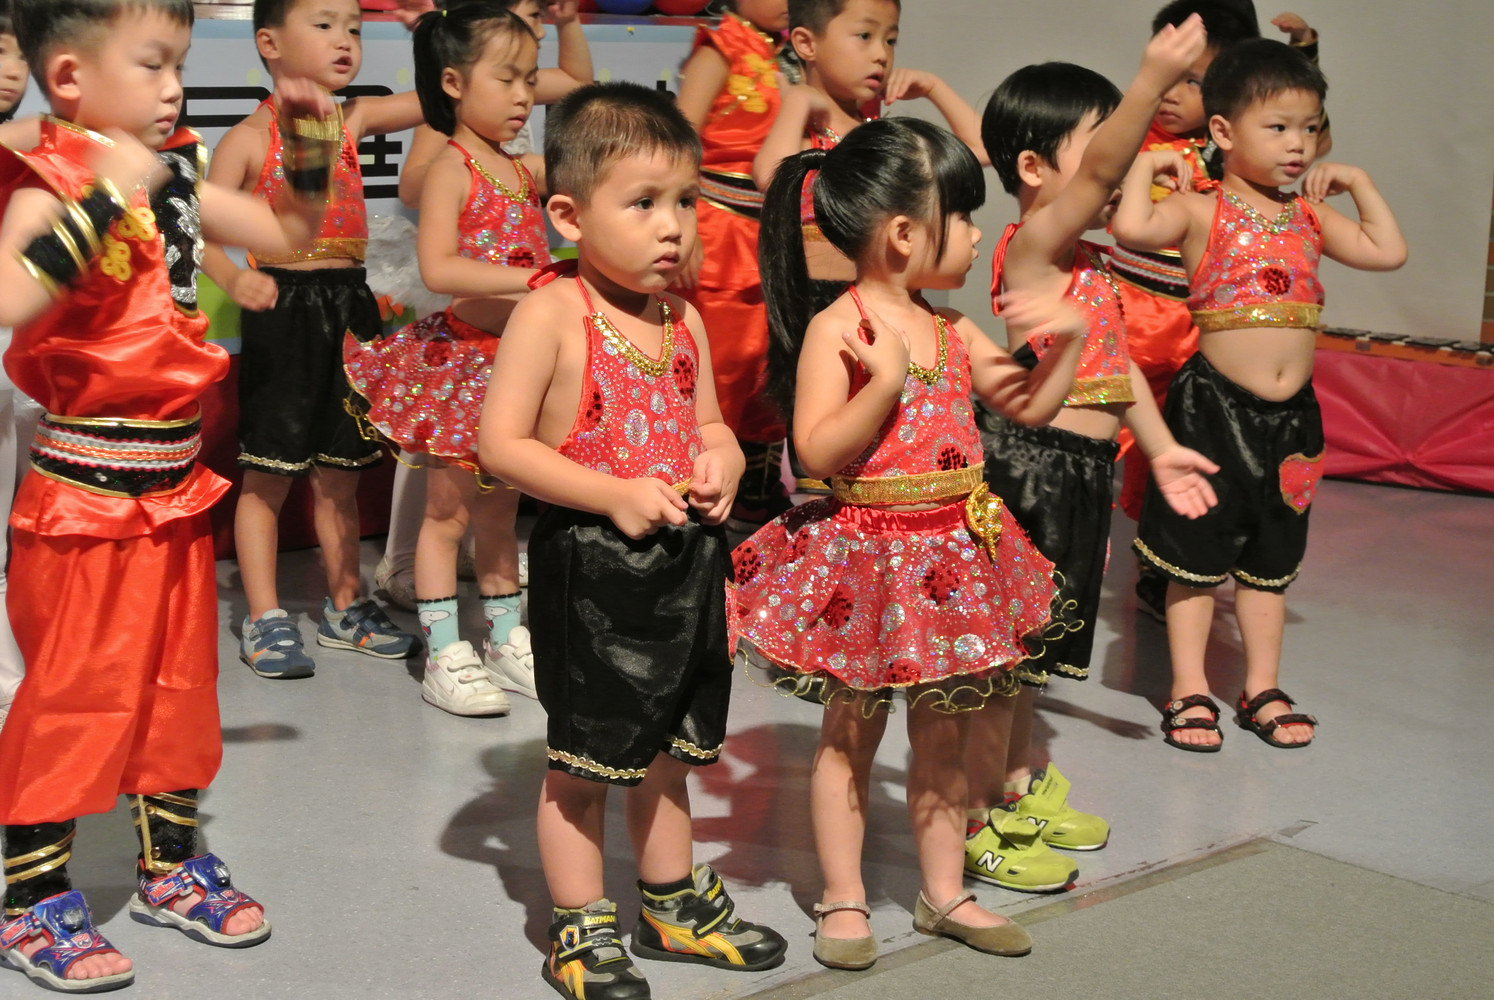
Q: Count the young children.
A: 12